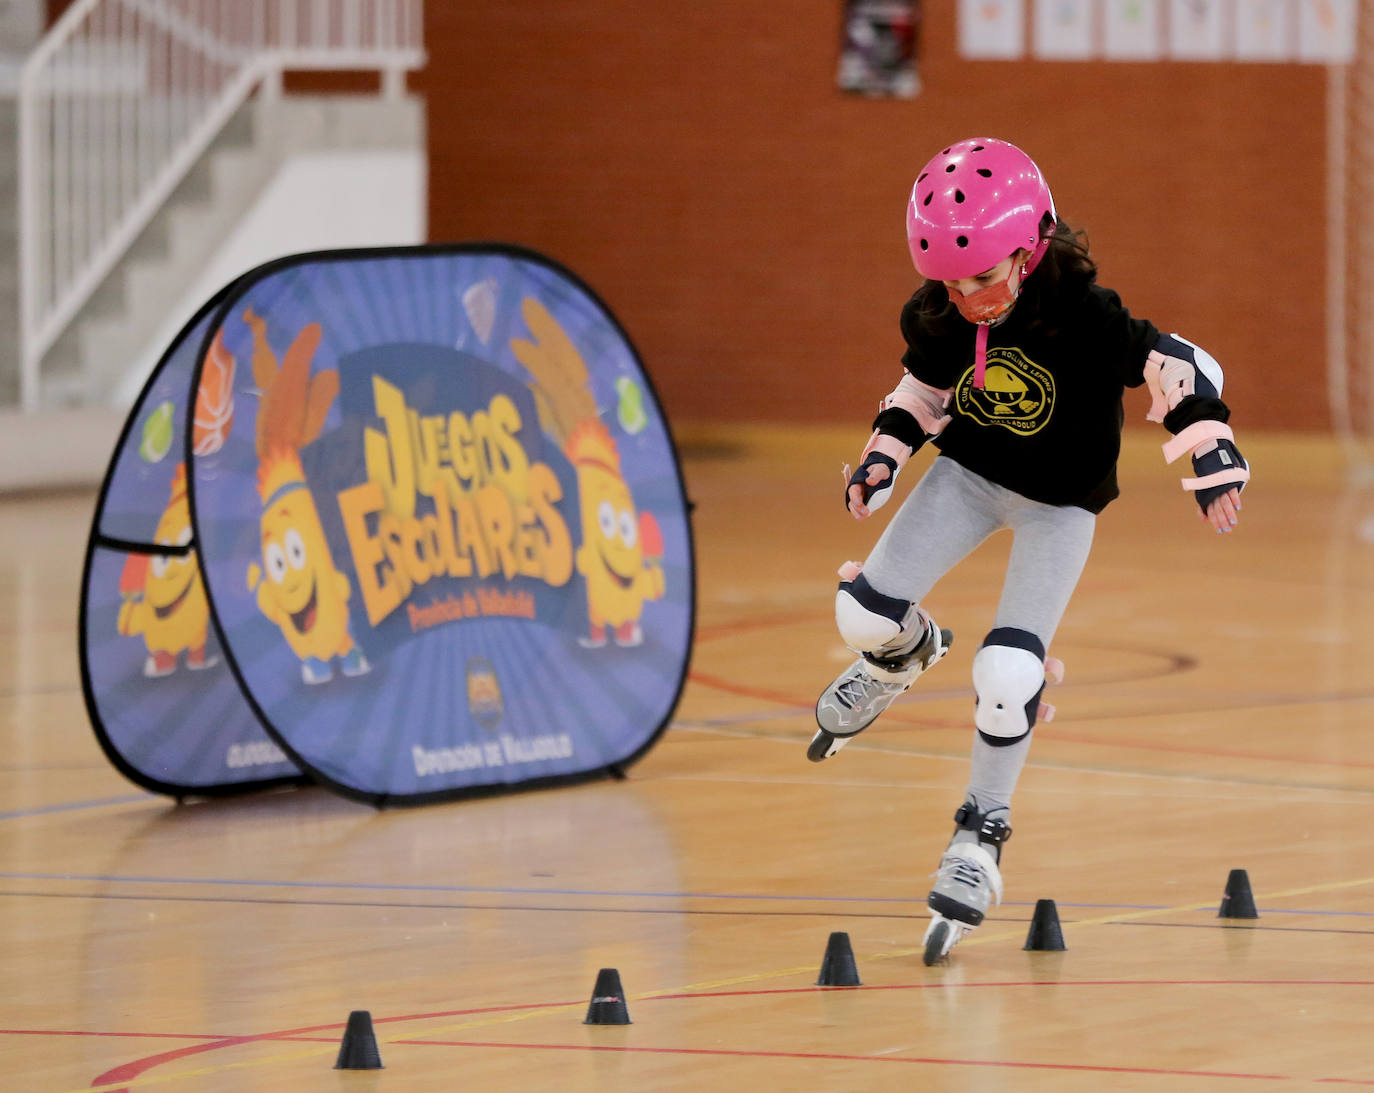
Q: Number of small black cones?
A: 5